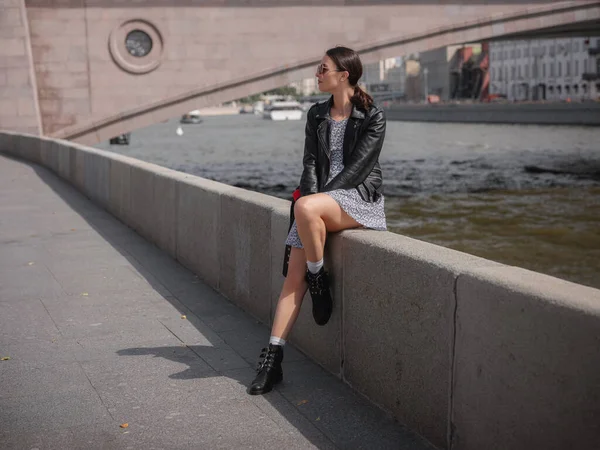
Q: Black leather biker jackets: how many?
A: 1